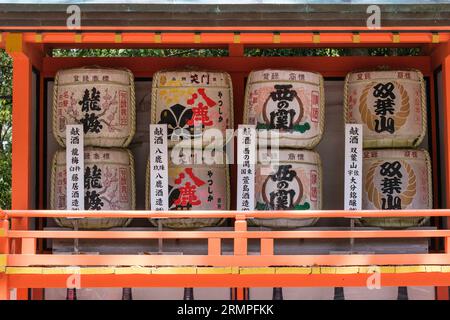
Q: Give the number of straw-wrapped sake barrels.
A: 8